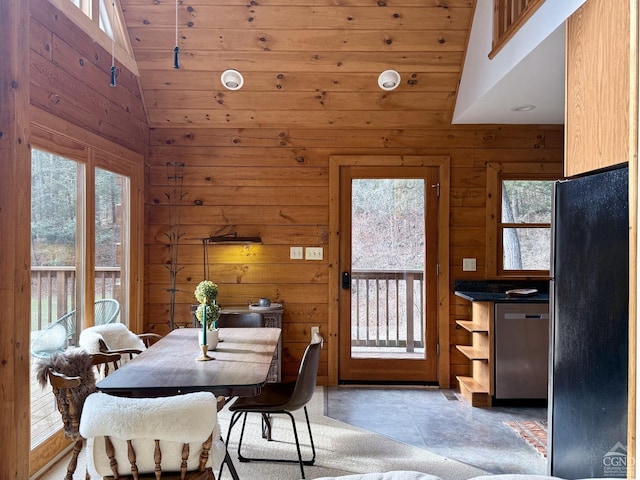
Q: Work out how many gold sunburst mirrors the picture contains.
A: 0